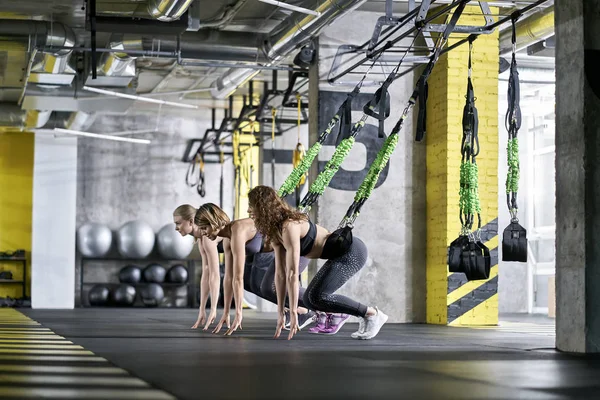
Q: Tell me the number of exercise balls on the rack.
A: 9